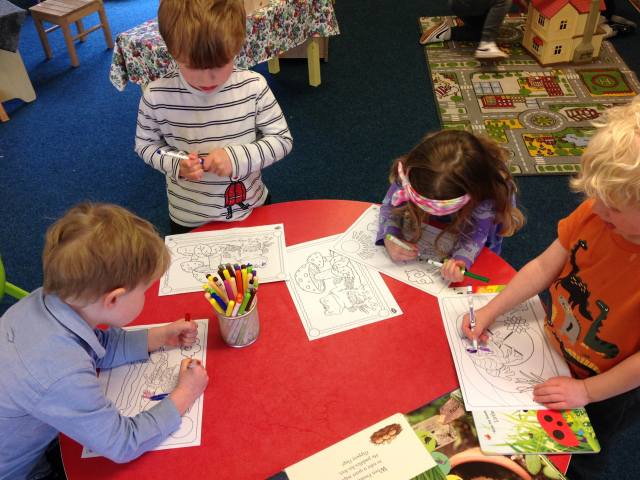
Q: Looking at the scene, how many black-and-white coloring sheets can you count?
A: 5